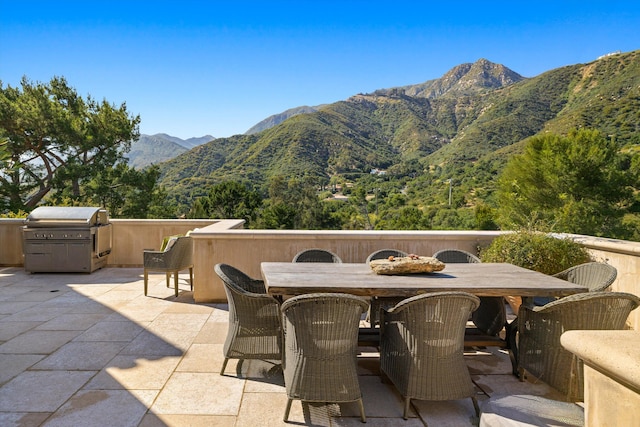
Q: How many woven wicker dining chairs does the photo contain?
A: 8